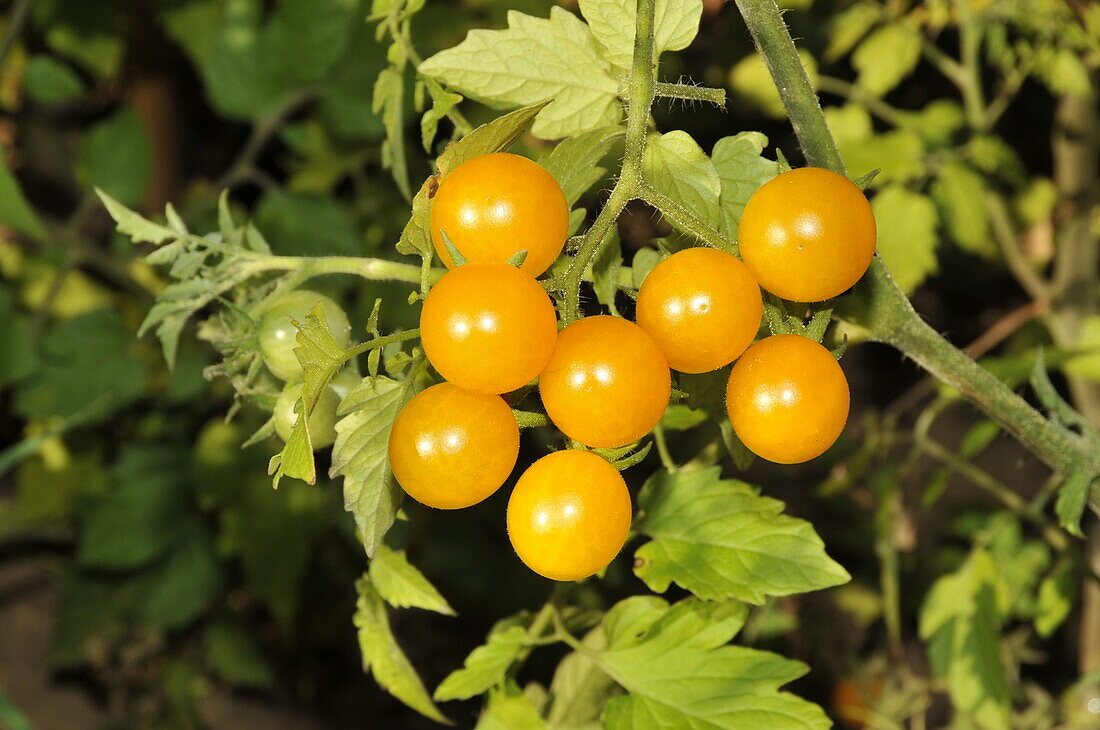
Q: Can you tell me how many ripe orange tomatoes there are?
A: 8